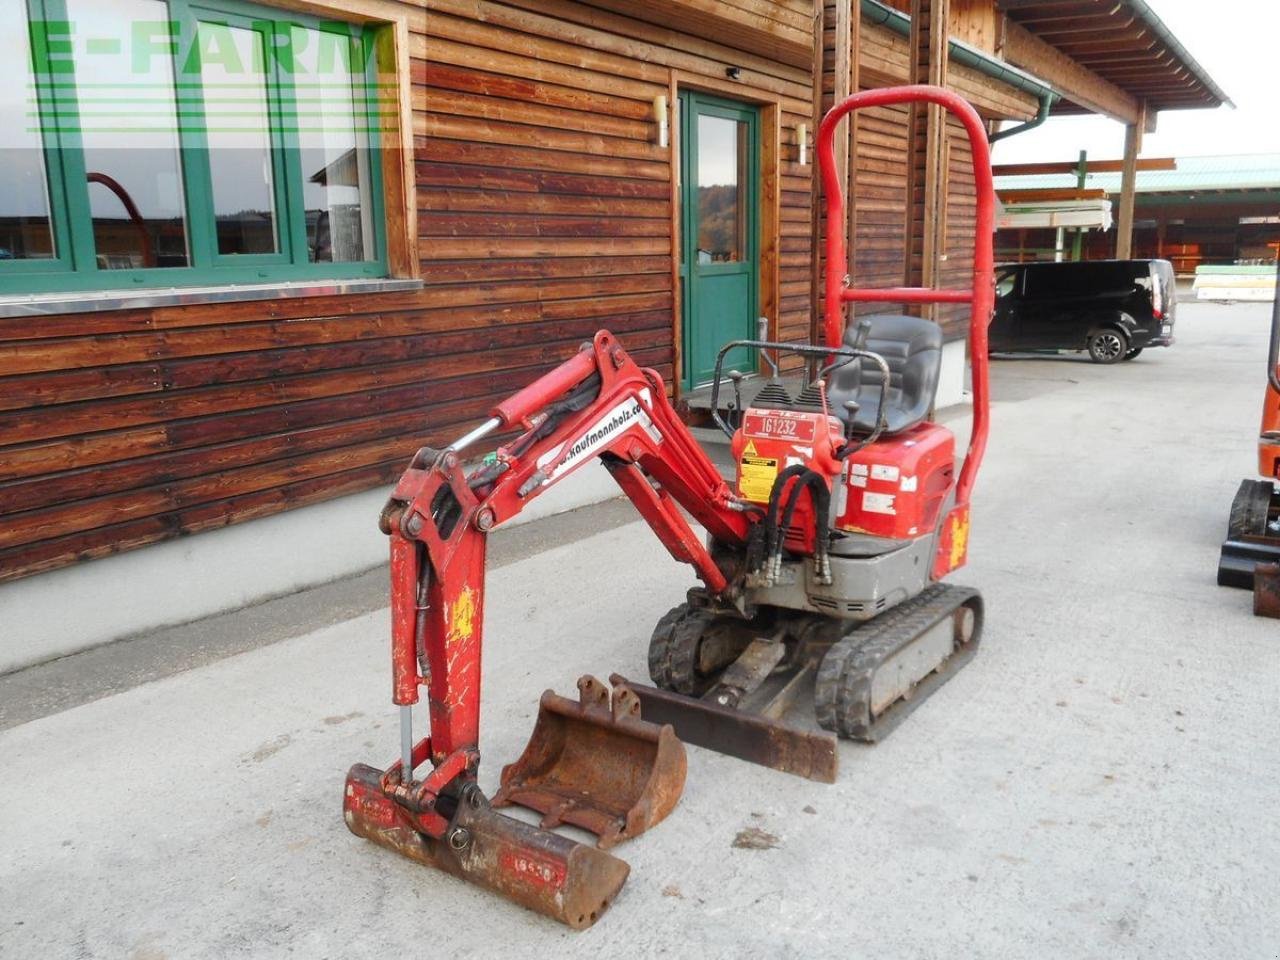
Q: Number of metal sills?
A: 1